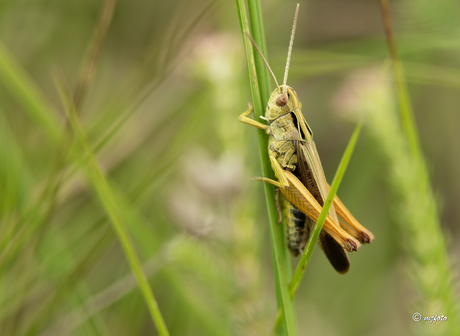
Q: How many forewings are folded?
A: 2